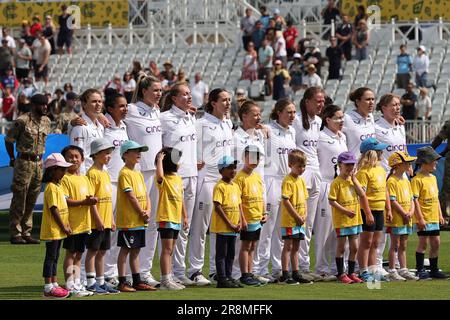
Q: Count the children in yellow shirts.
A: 12